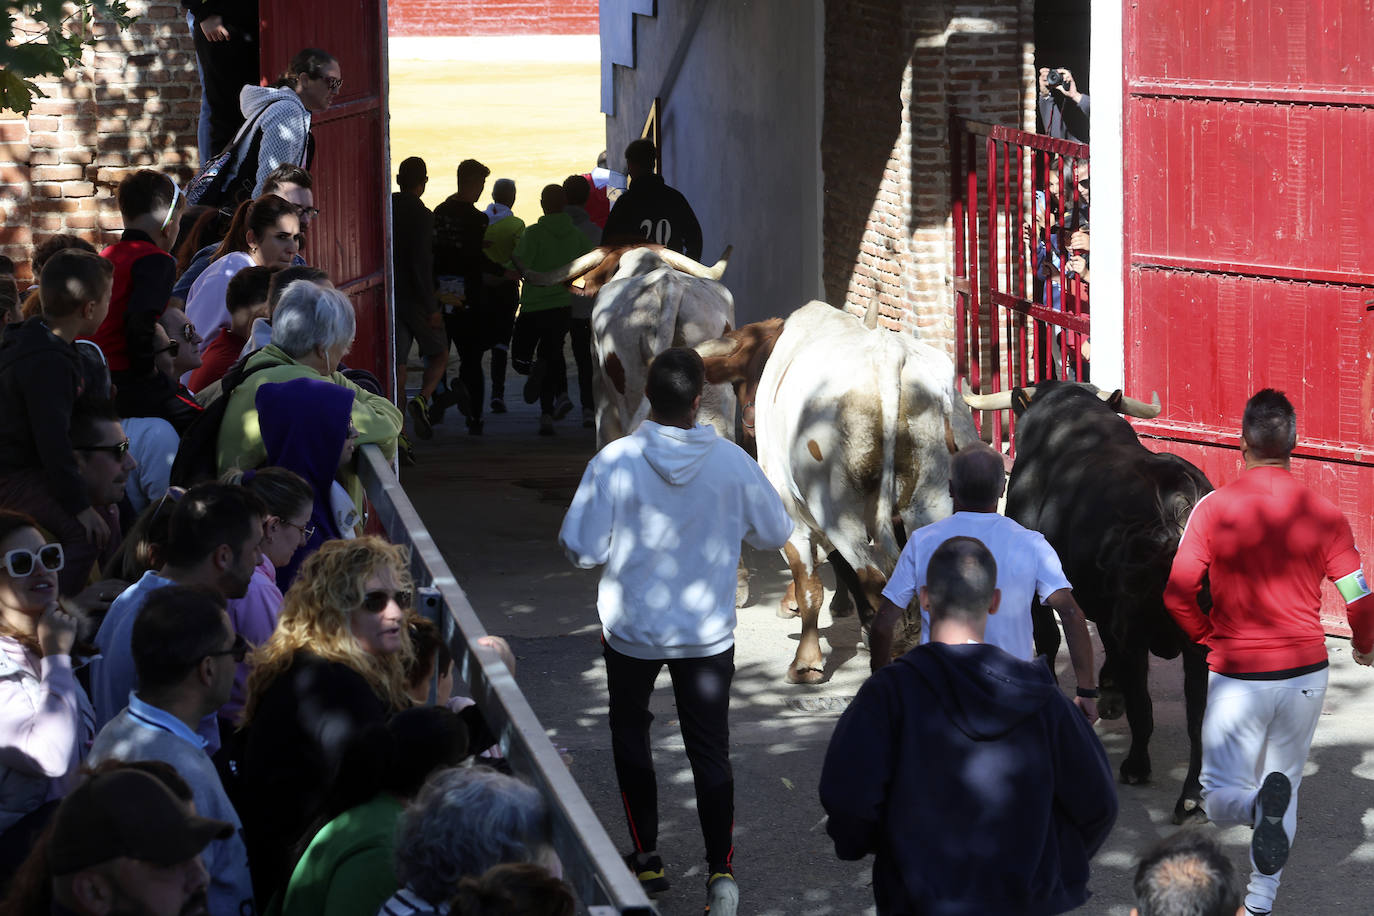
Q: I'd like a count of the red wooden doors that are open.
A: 2